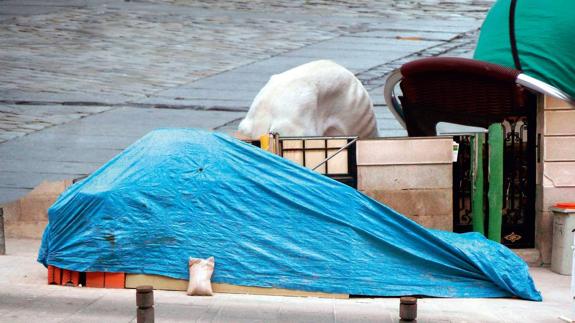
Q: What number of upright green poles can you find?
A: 2